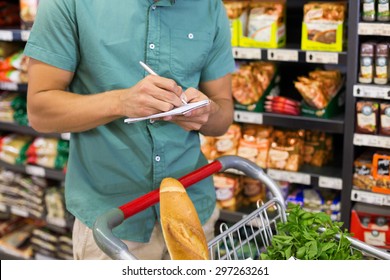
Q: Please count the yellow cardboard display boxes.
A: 3